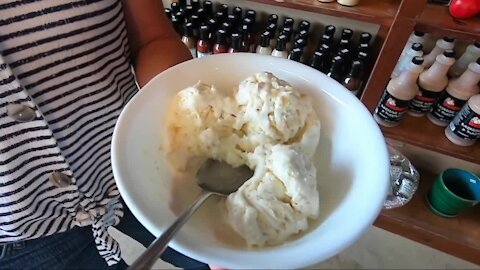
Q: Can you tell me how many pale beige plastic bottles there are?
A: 8